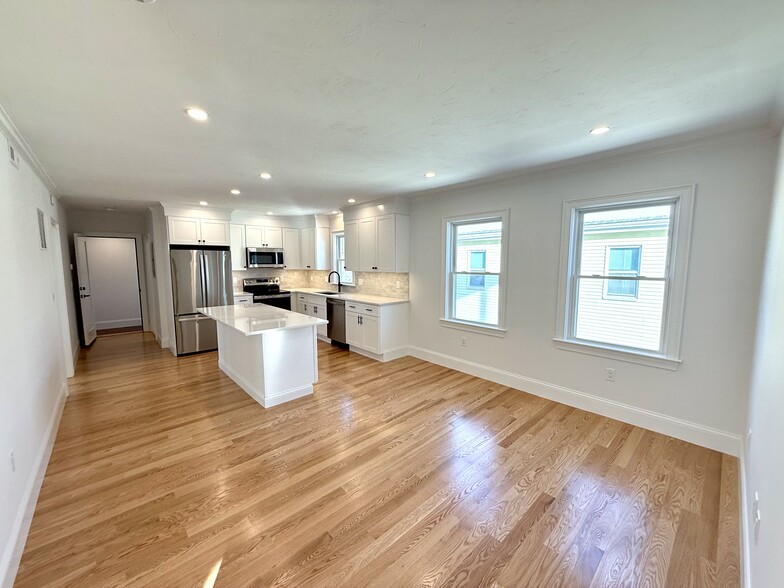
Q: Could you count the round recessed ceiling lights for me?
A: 9